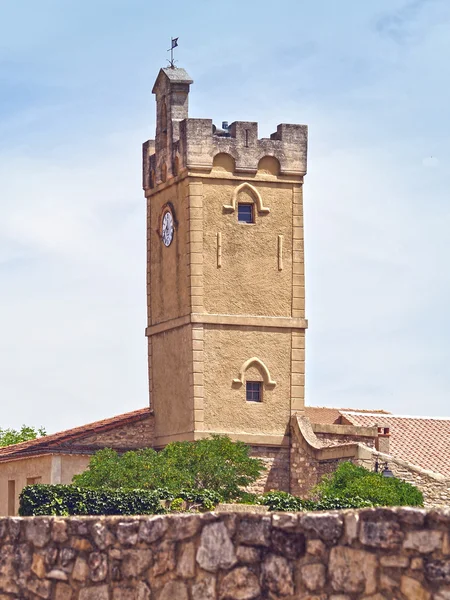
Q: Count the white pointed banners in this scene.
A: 0